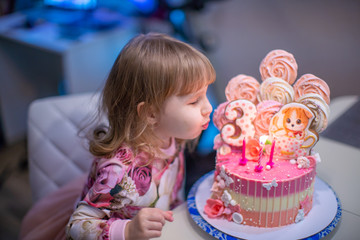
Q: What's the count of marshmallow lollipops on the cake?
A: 7